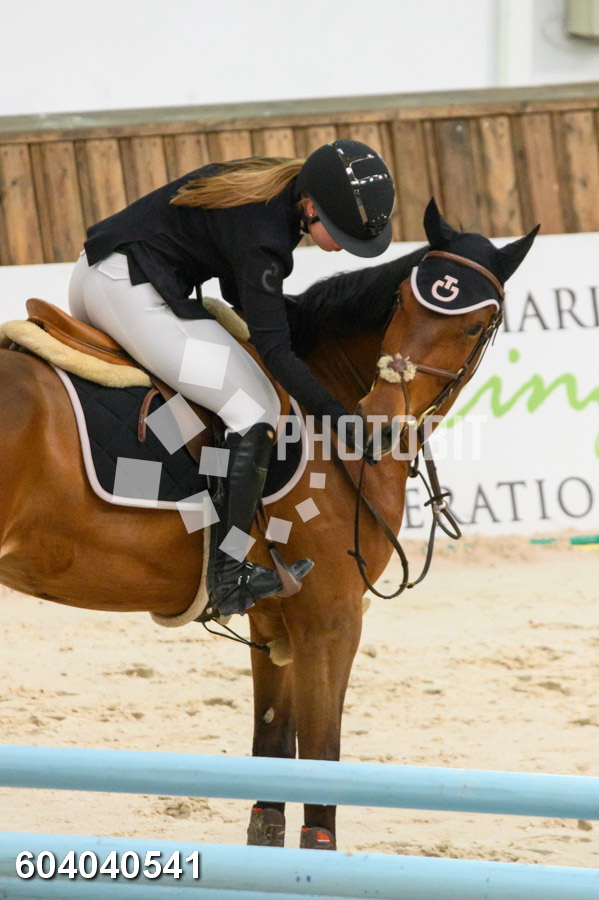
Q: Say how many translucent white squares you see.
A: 10